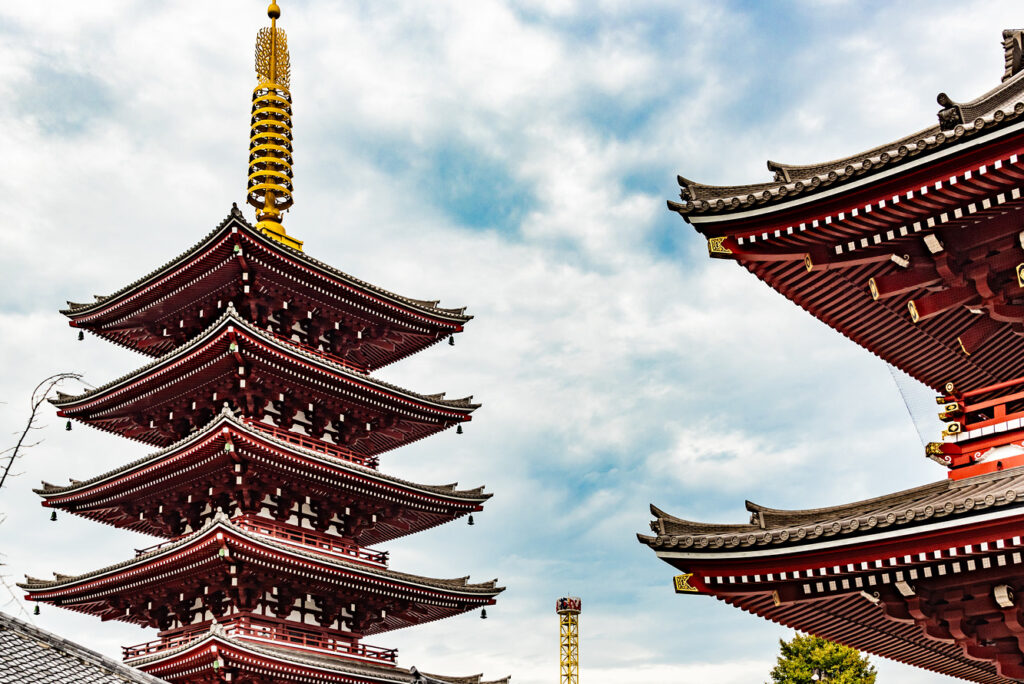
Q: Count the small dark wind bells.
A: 8